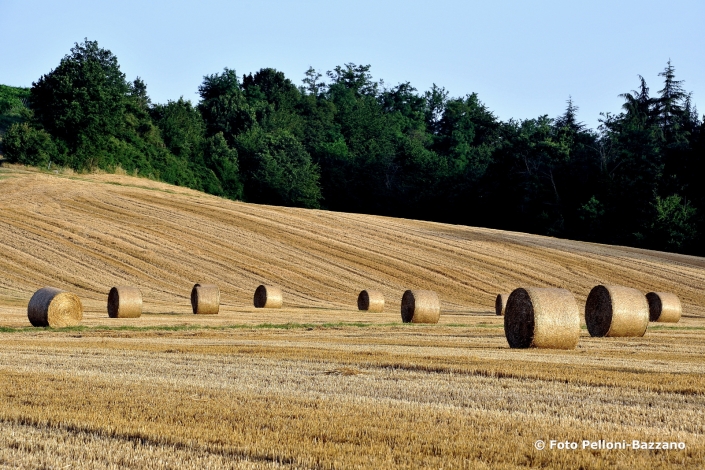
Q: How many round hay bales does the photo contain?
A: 10